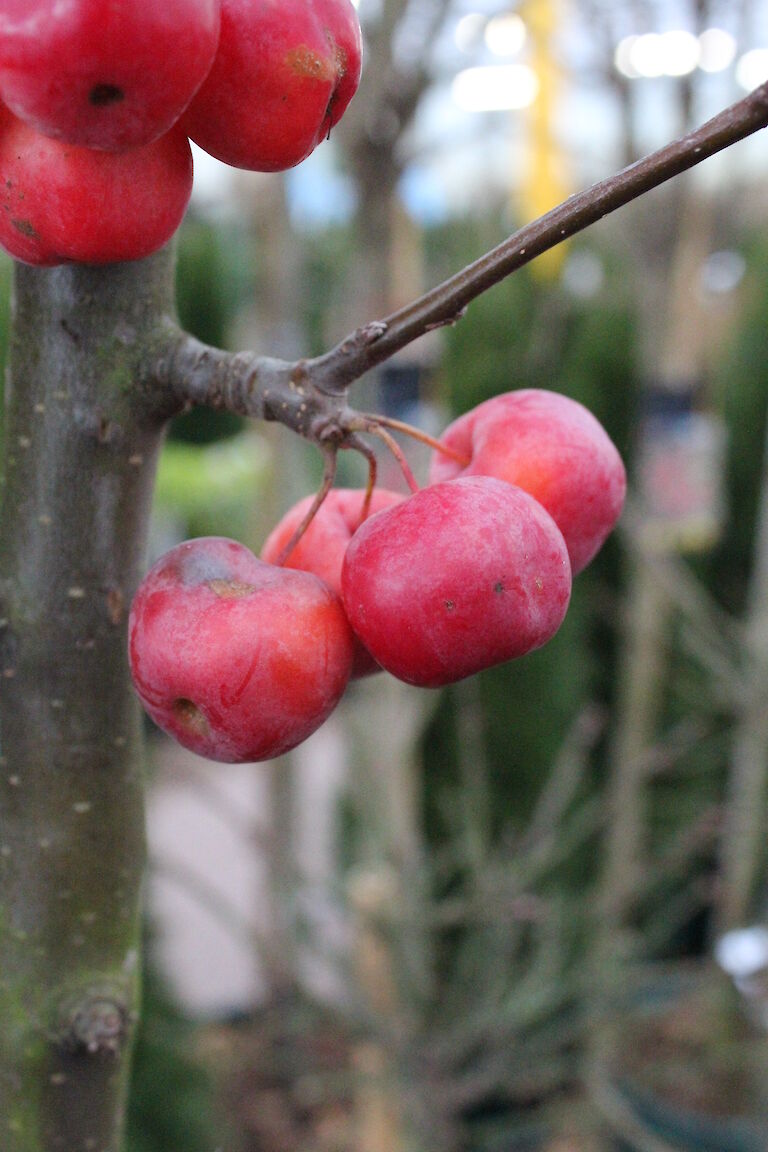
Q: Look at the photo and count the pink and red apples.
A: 7